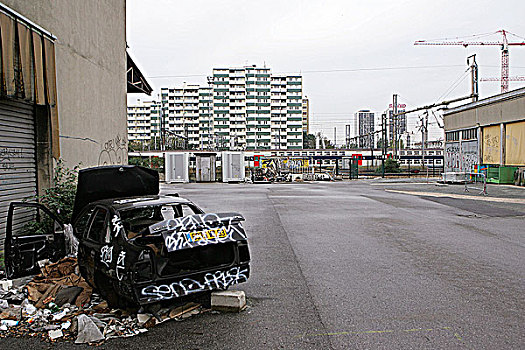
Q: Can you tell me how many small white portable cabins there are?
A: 2